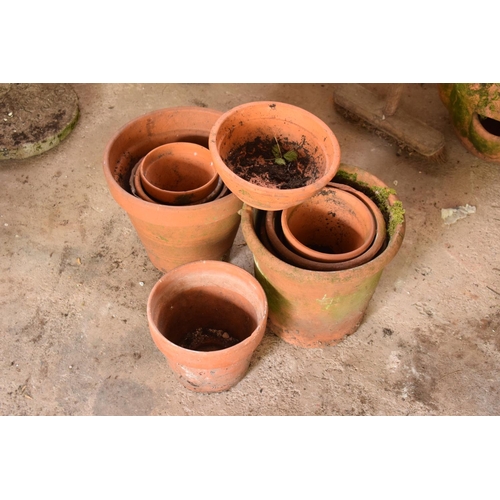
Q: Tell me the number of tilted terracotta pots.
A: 1